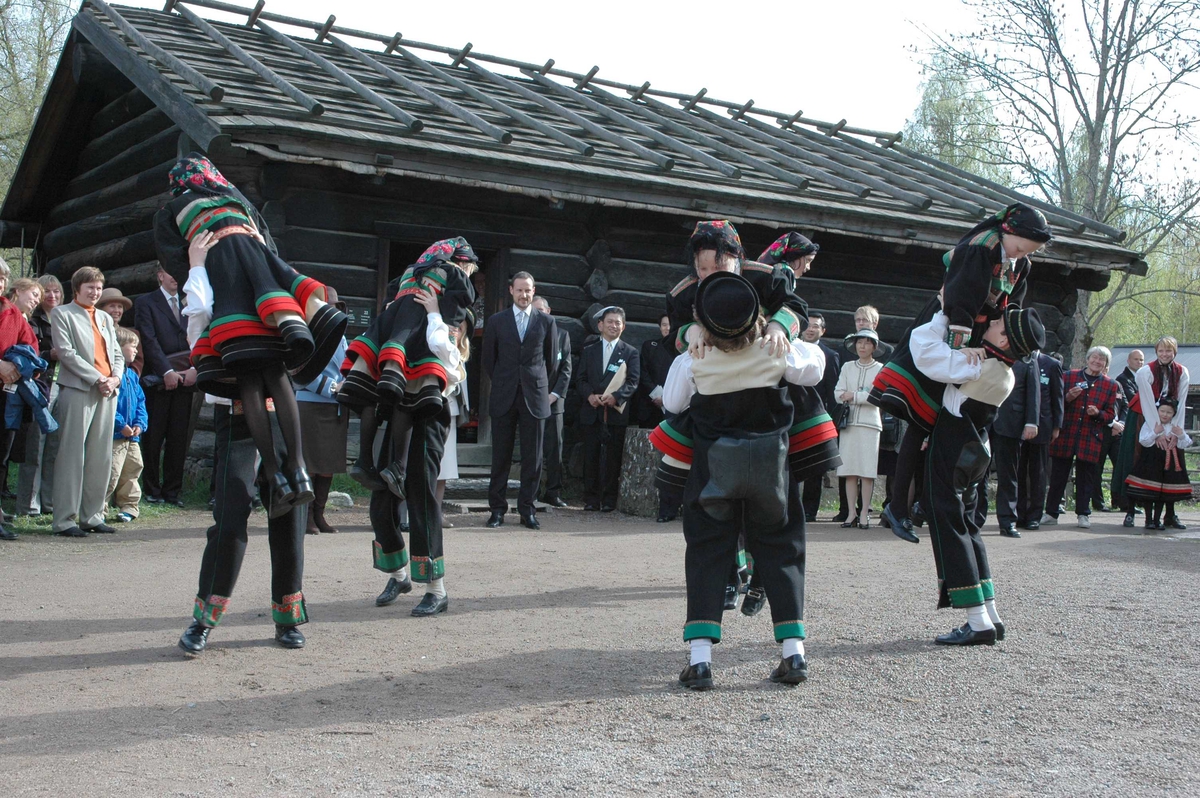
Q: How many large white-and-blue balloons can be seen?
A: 0